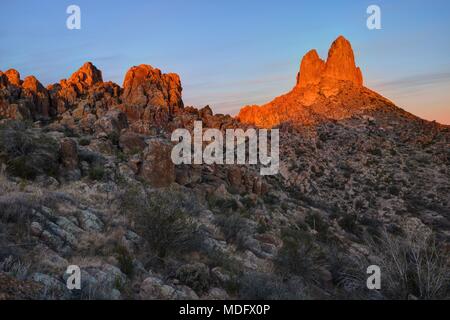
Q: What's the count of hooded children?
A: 0